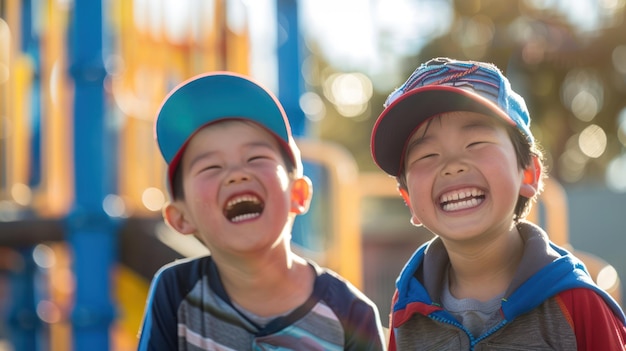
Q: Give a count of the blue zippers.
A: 1